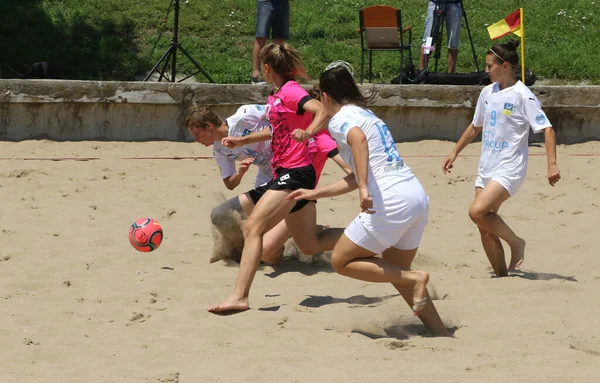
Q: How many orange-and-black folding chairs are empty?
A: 1